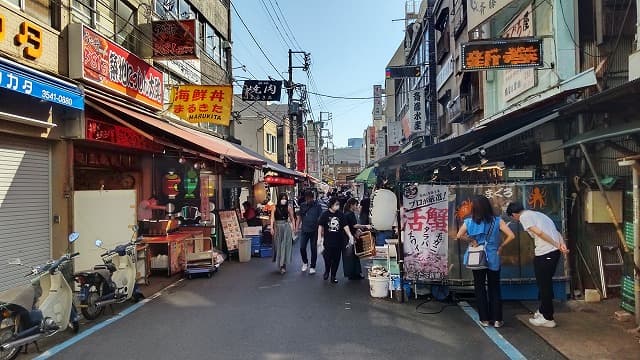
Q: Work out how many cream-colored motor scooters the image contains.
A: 2